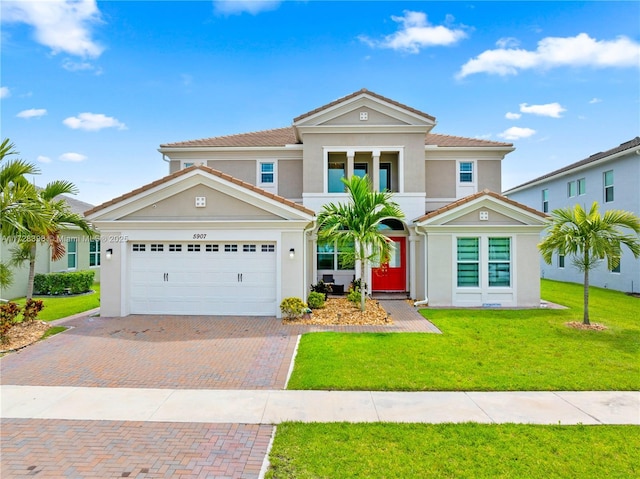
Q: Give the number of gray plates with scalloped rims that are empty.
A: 0